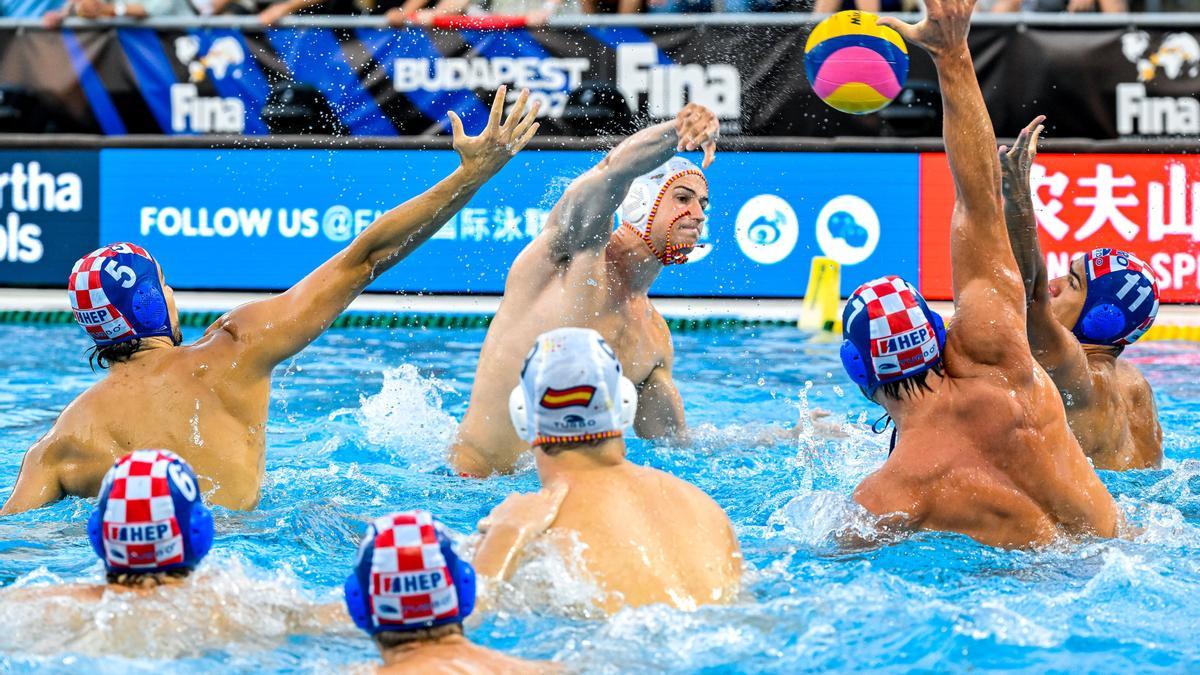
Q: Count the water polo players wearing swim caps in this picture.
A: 7